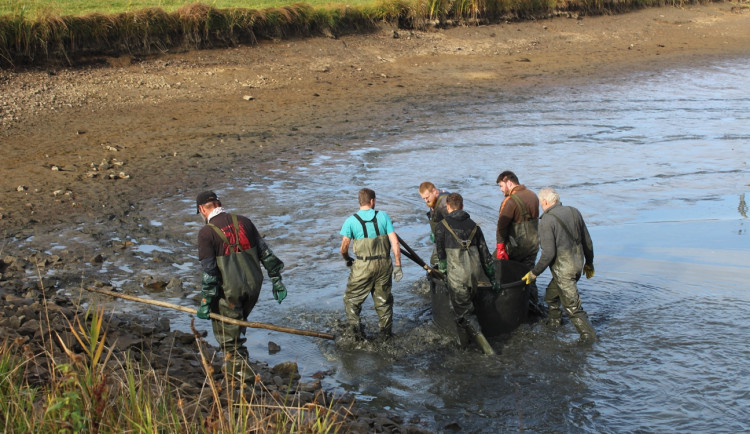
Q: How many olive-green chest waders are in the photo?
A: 6